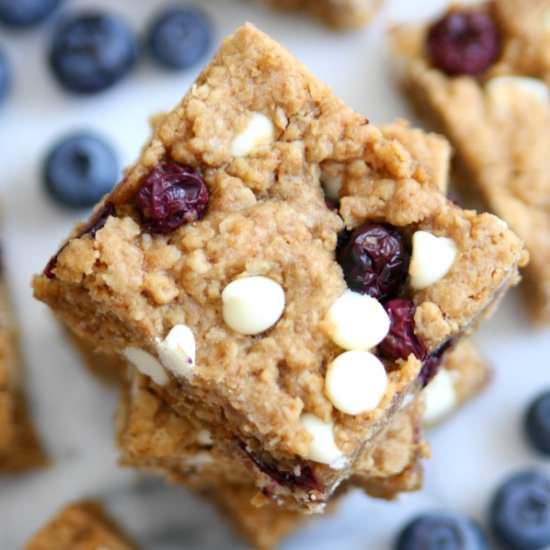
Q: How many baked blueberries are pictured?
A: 4